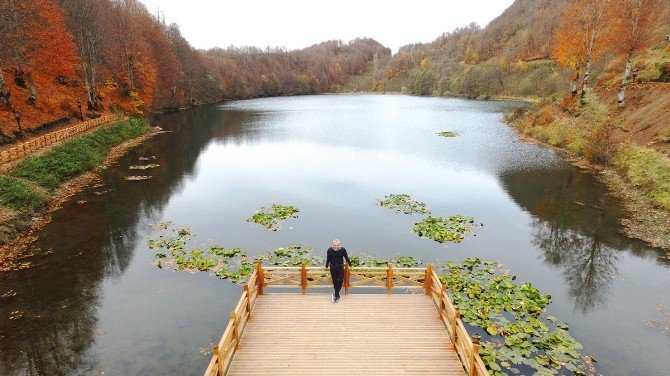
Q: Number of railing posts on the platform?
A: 11